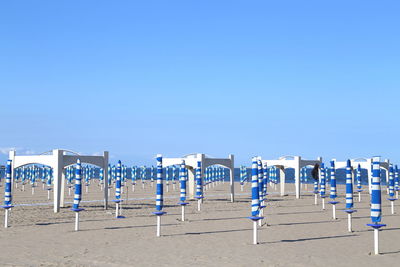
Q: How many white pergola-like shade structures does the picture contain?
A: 4